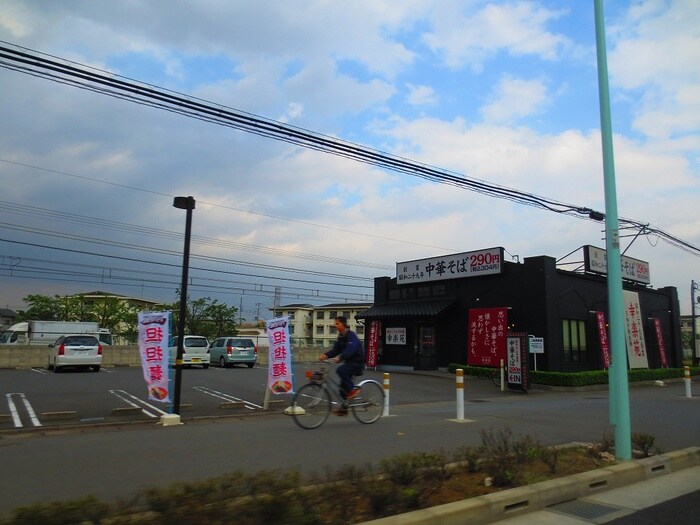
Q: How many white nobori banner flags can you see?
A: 2